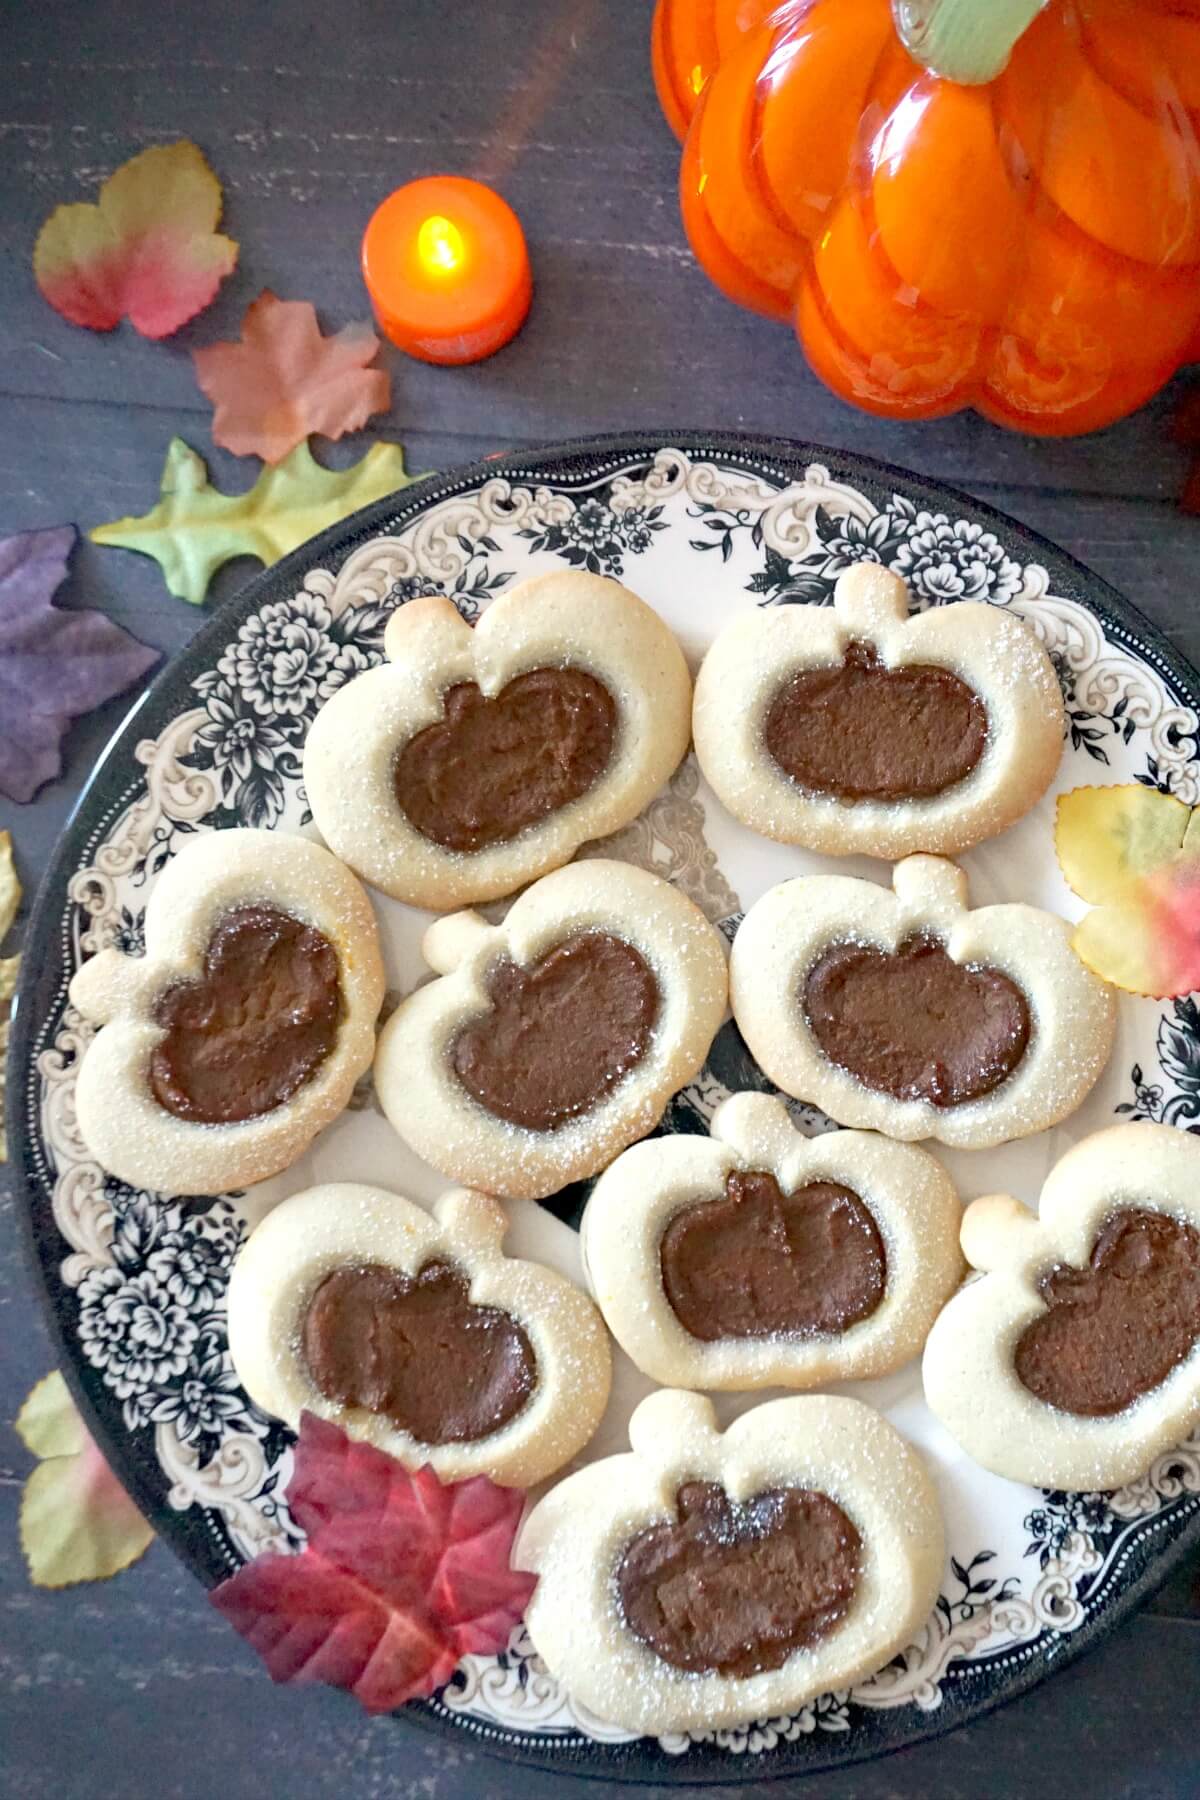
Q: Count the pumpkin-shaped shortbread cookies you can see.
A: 9